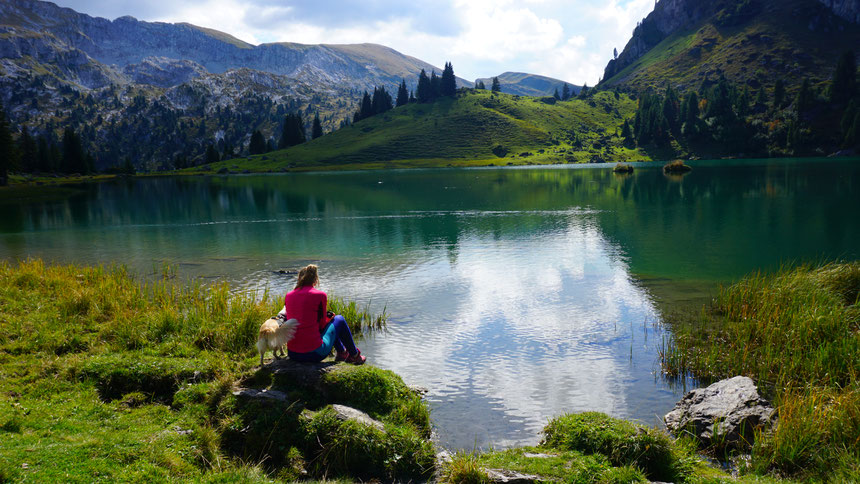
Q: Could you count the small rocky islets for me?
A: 2